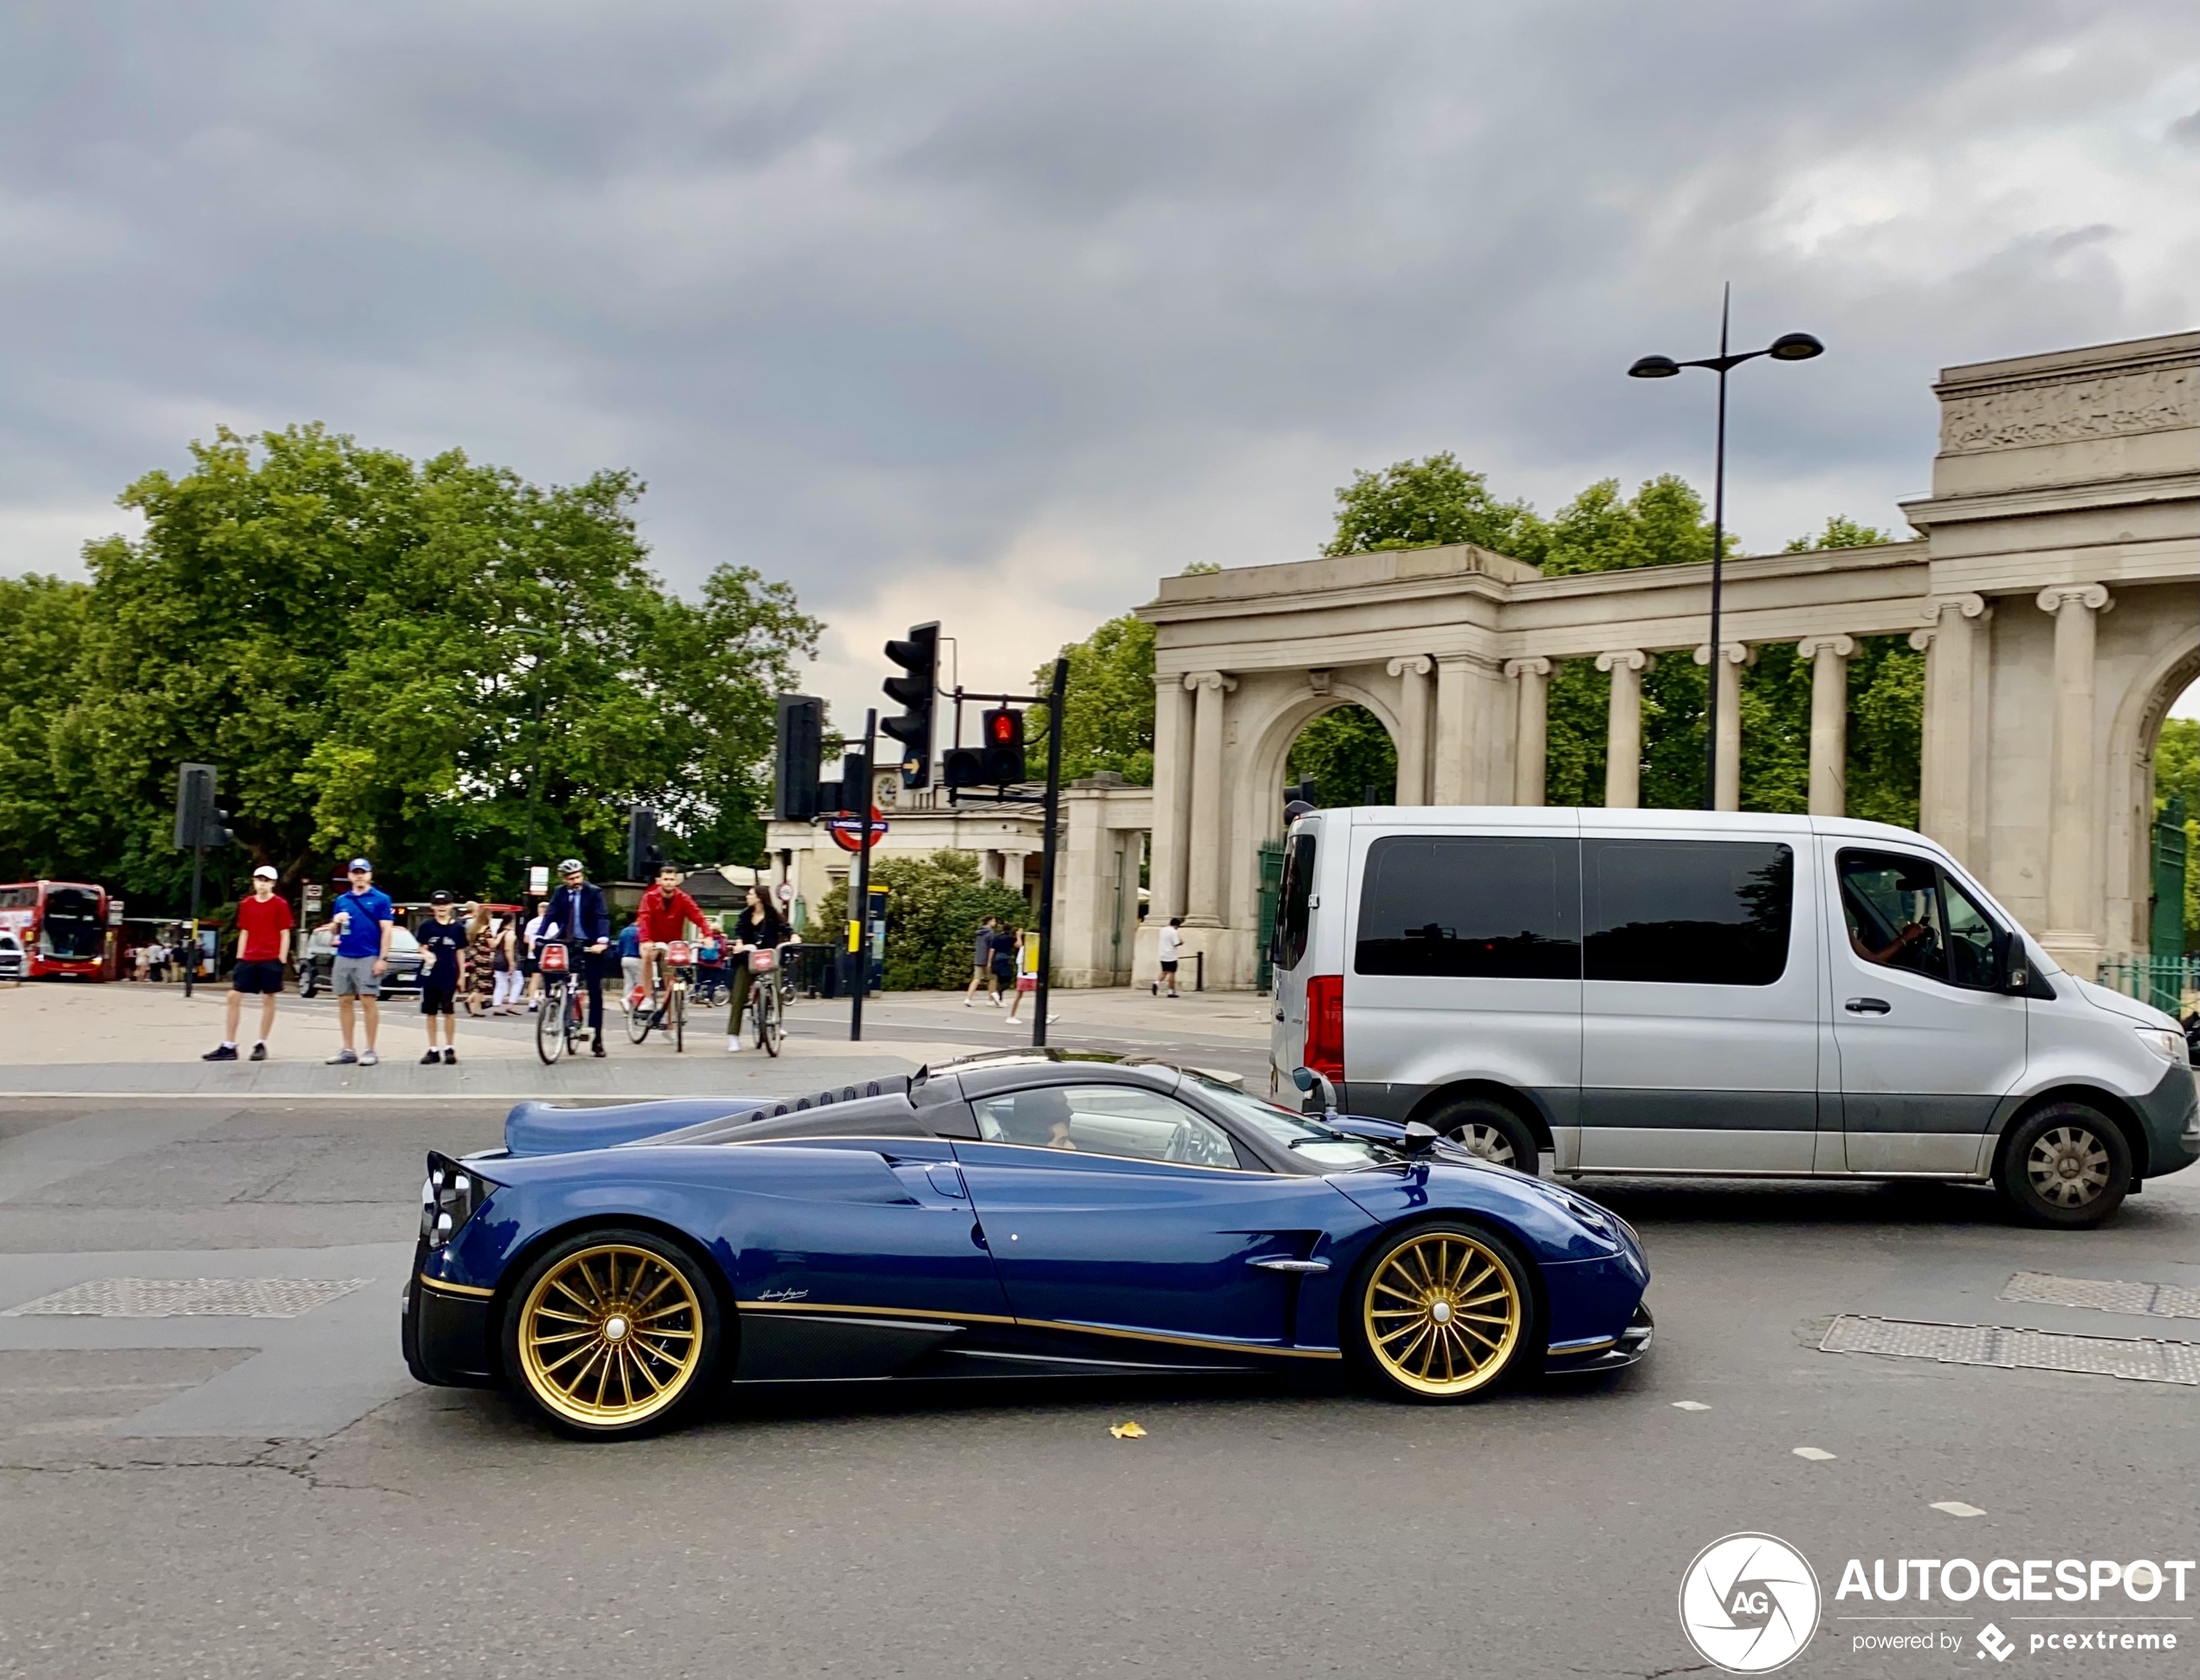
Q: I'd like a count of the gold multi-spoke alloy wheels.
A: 2